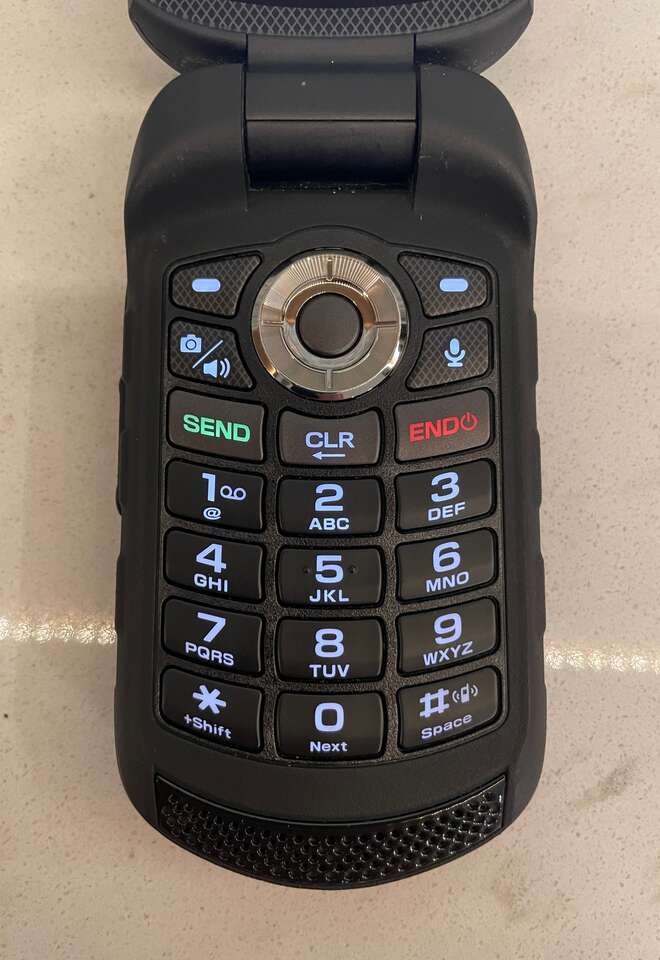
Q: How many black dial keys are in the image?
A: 12